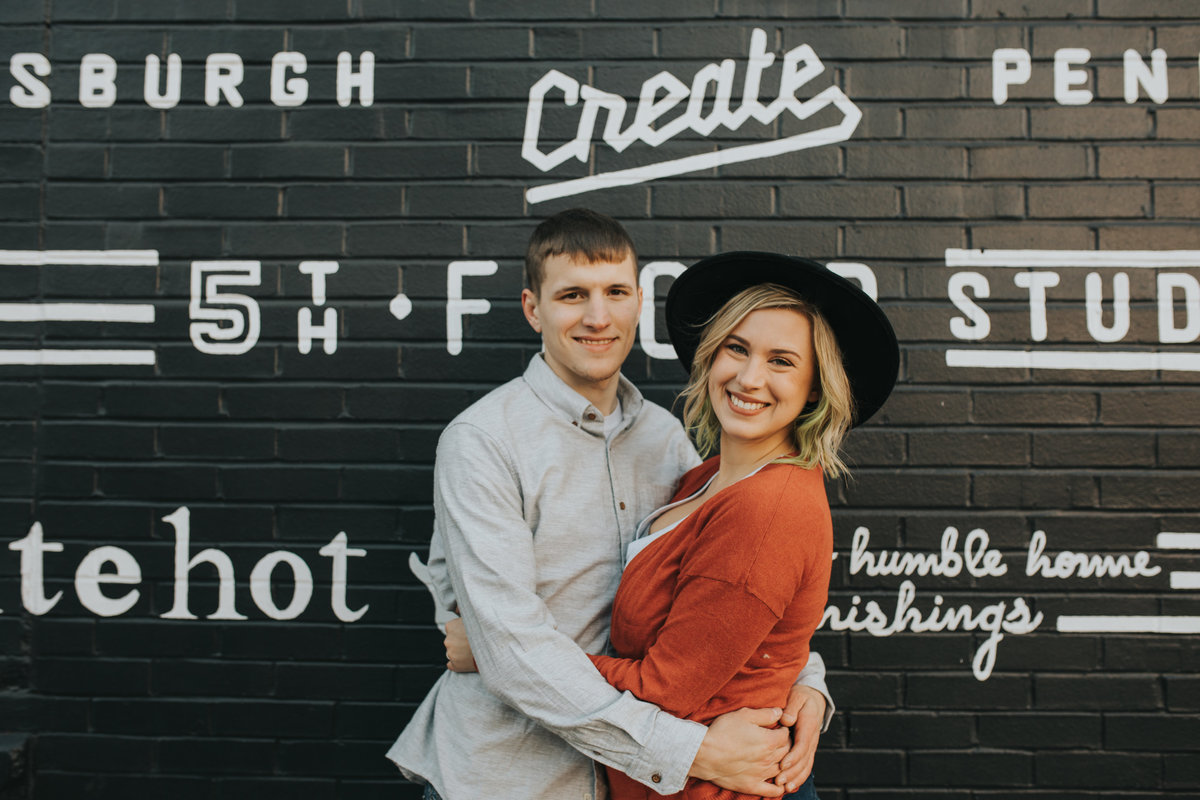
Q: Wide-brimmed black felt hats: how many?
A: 1